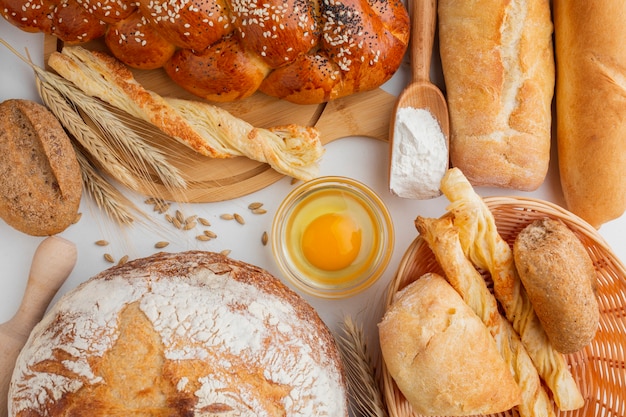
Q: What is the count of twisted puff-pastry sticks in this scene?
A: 3